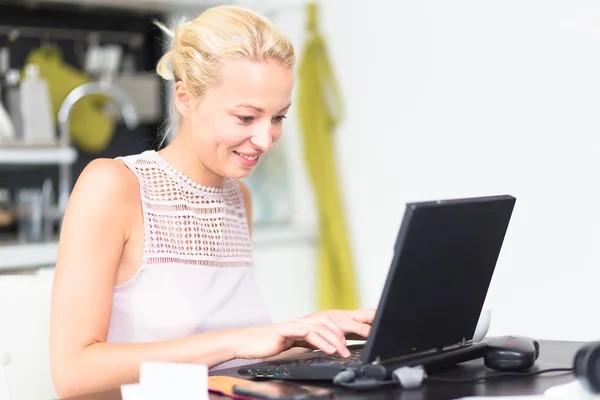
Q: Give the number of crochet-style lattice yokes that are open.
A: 1